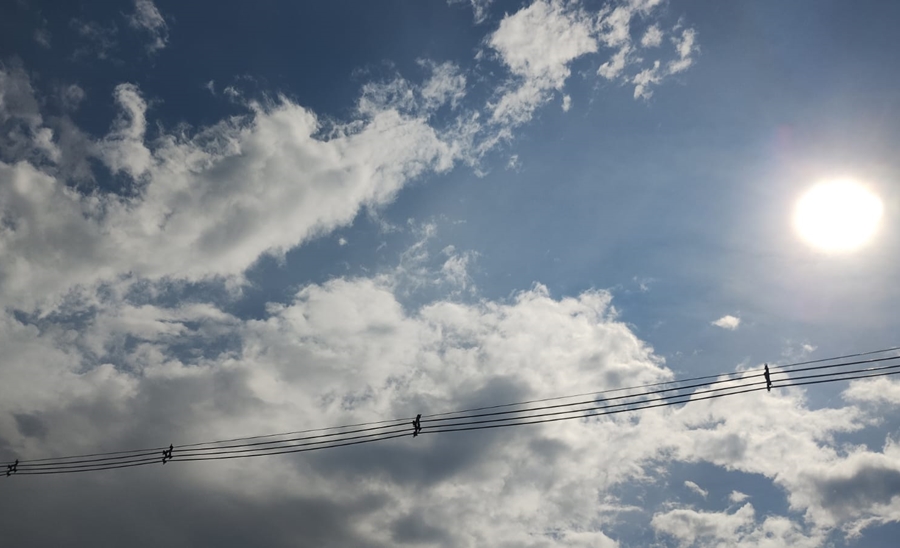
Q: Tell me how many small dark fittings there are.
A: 4